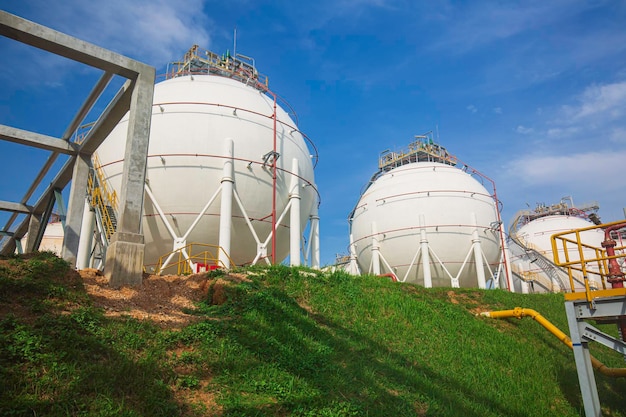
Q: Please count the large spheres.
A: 3